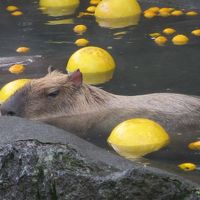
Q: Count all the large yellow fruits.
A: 5